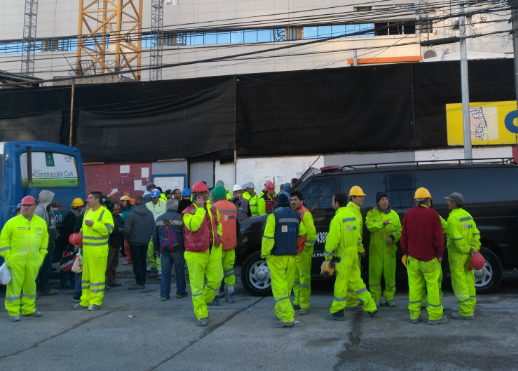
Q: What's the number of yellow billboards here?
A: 1